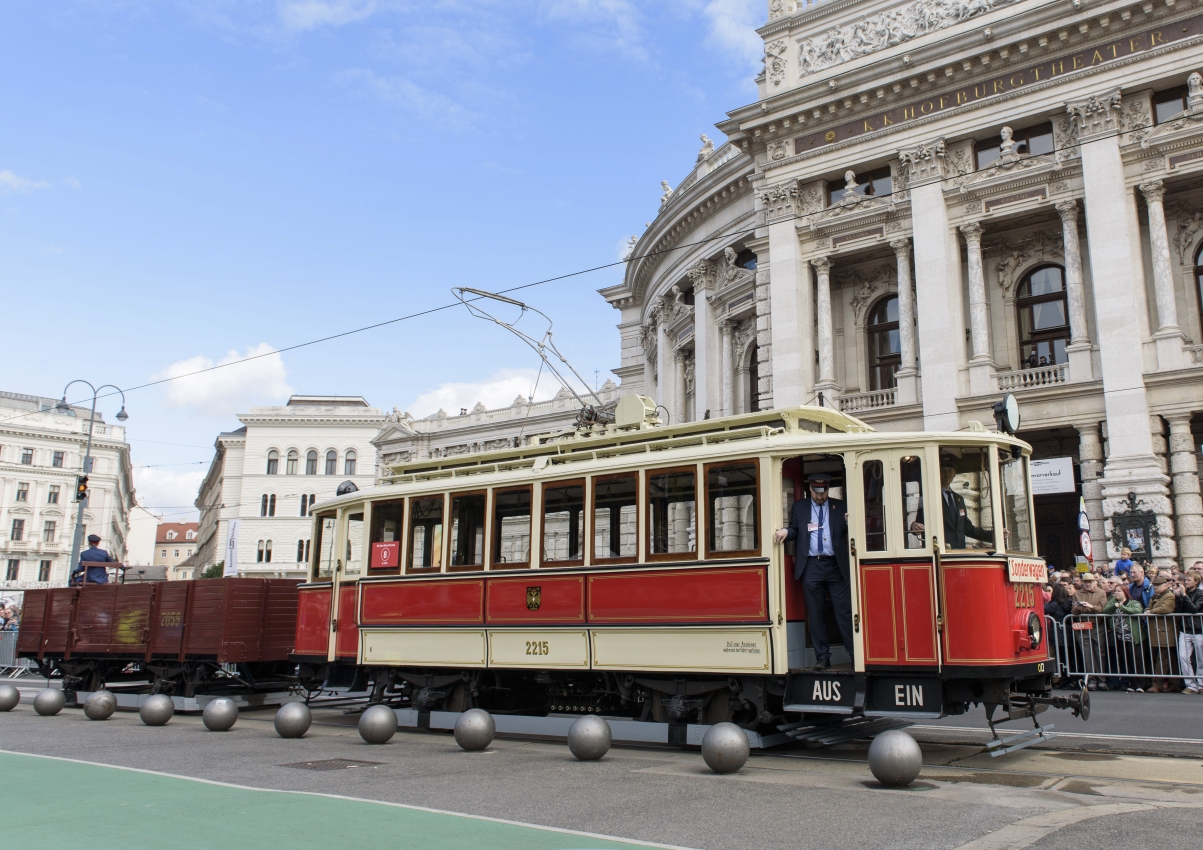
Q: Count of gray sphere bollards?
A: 11